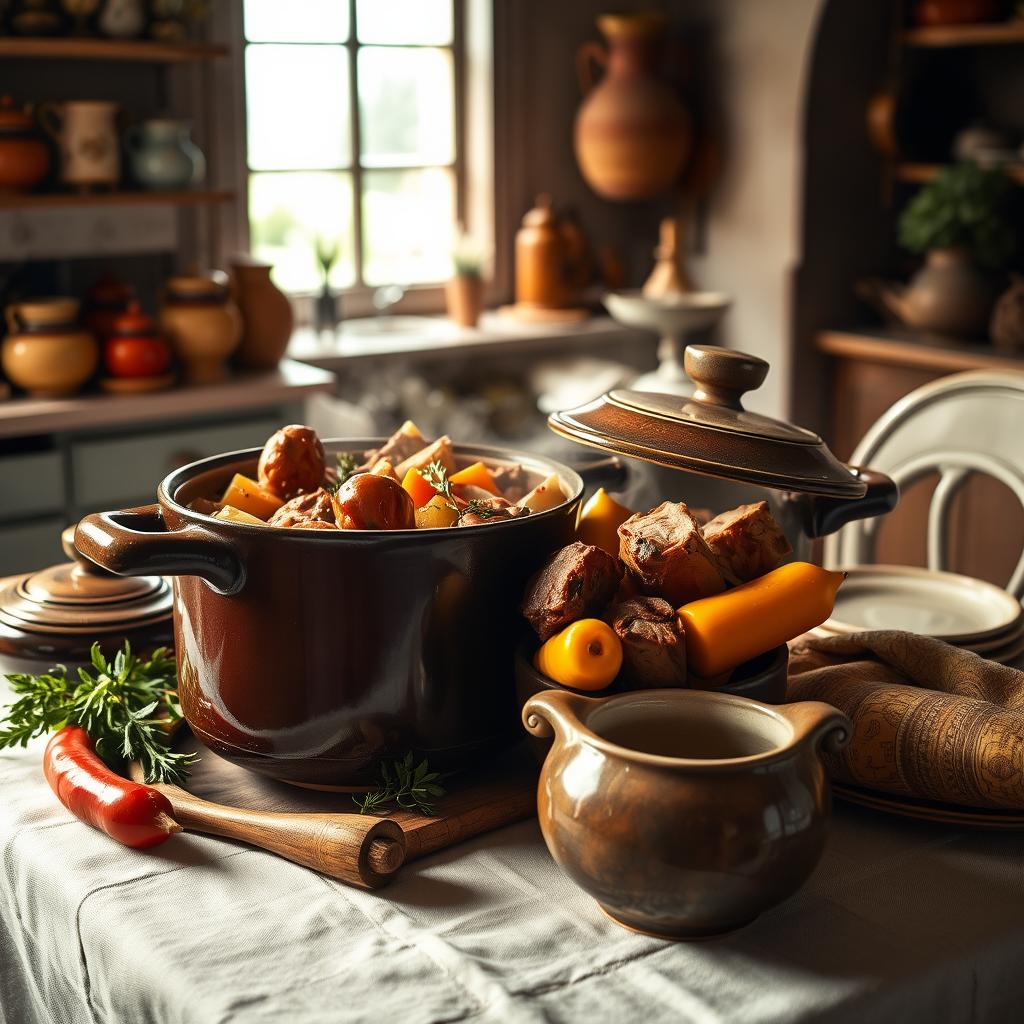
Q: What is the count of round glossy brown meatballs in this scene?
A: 2